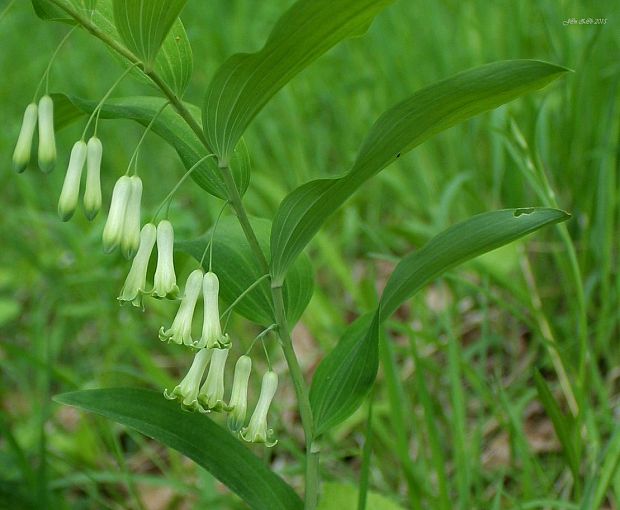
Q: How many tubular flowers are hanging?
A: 14